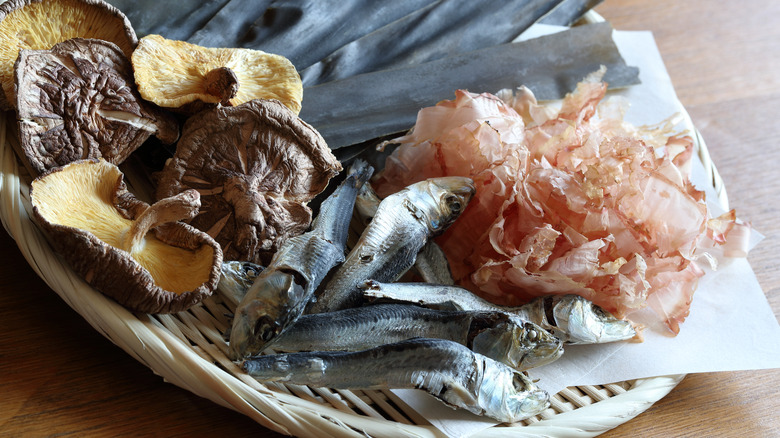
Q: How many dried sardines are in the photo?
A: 7